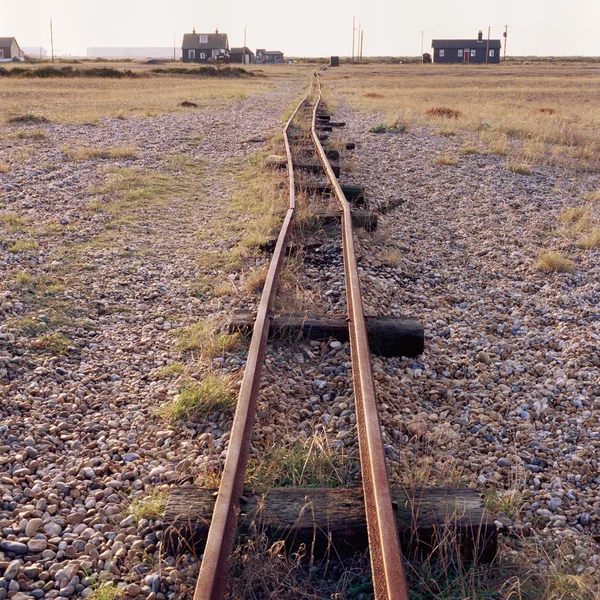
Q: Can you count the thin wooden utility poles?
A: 9